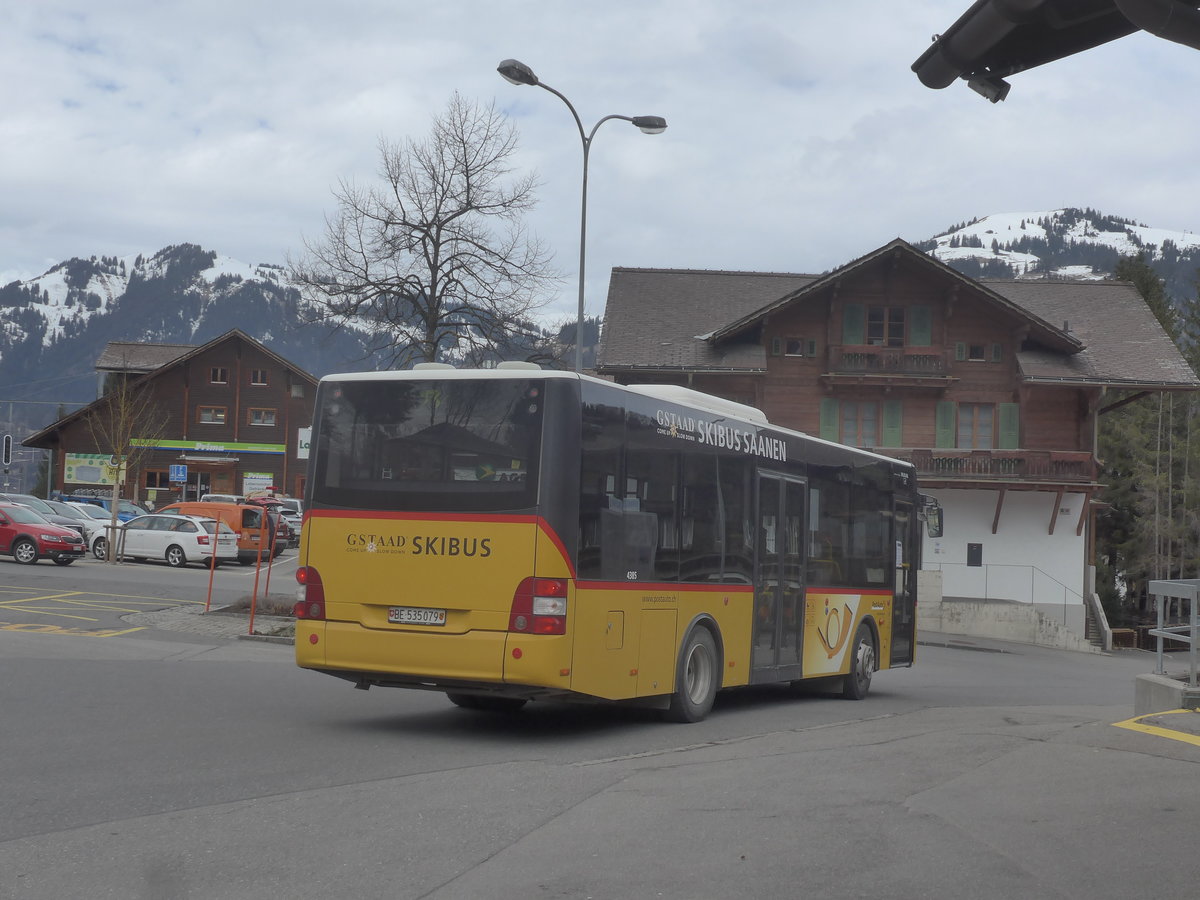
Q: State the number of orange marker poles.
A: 3